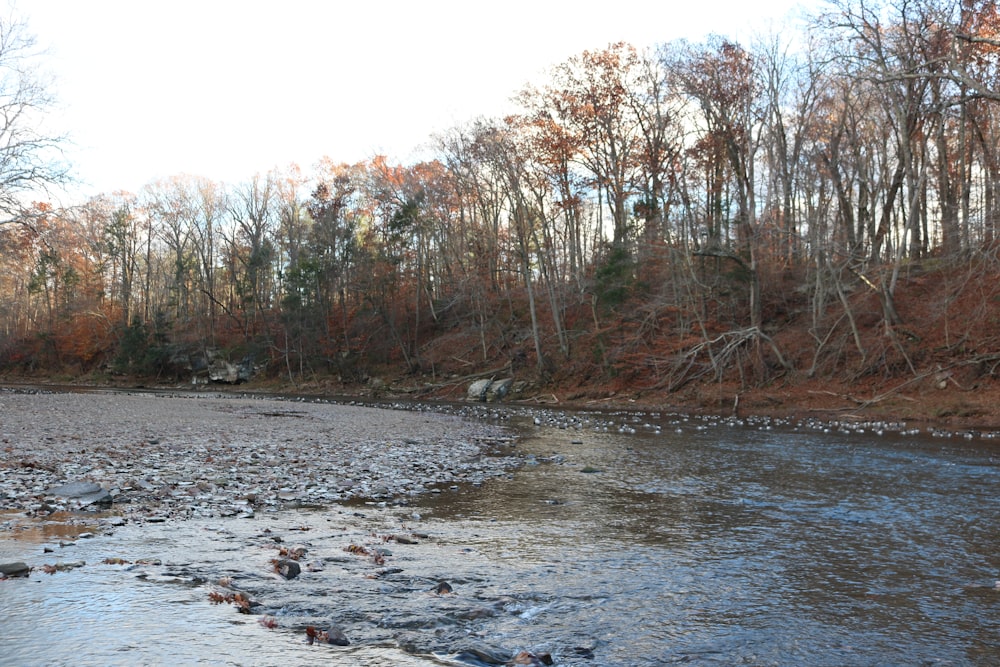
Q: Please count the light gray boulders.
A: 2